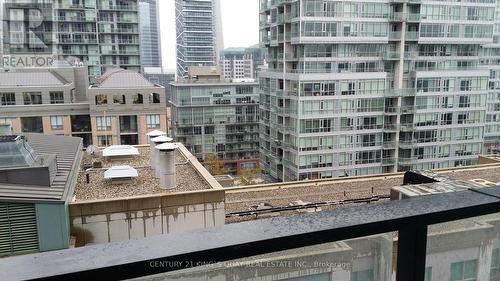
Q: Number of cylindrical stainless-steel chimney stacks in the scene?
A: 3